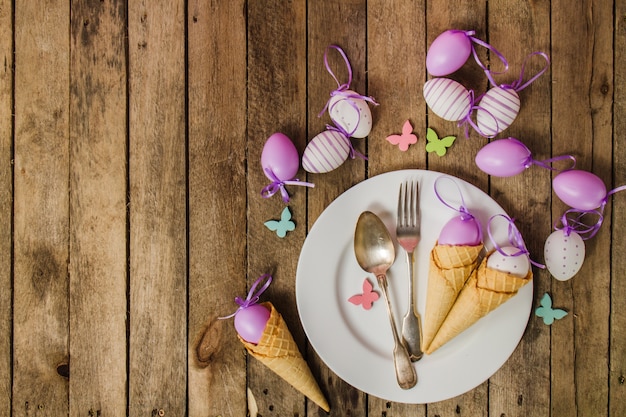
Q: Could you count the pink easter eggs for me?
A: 6